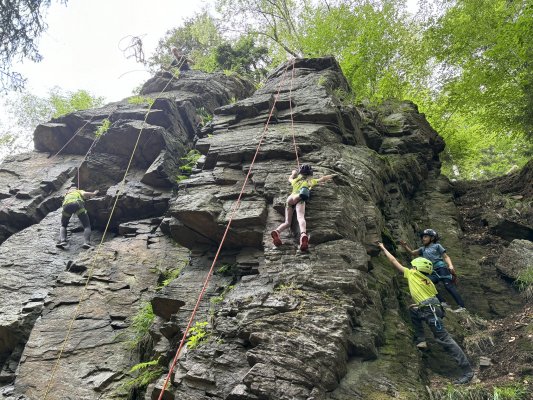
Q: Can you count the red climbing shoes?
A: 2